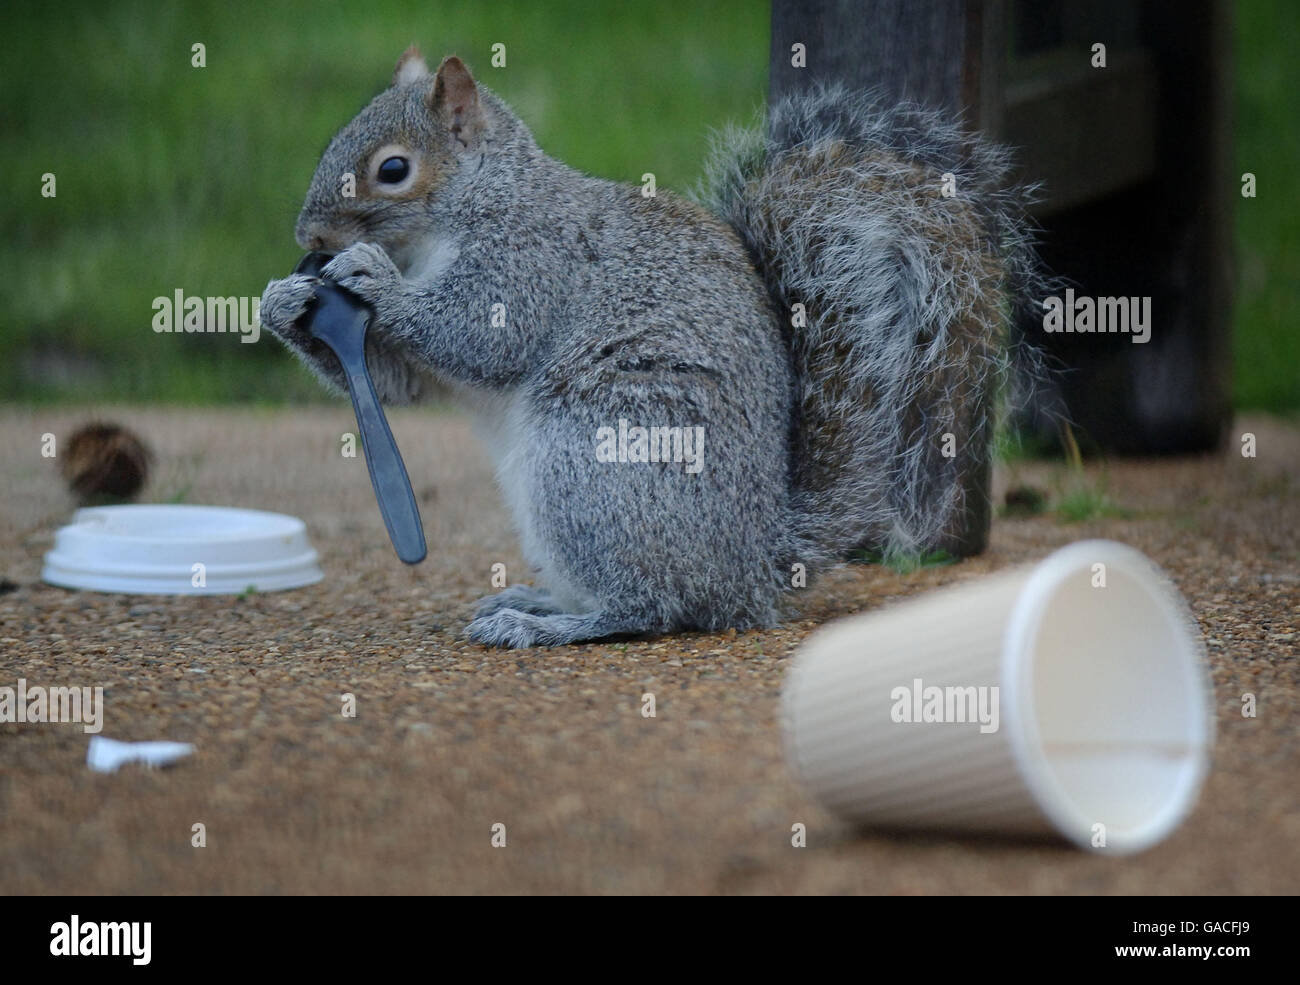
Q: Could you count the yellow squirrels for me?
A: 0